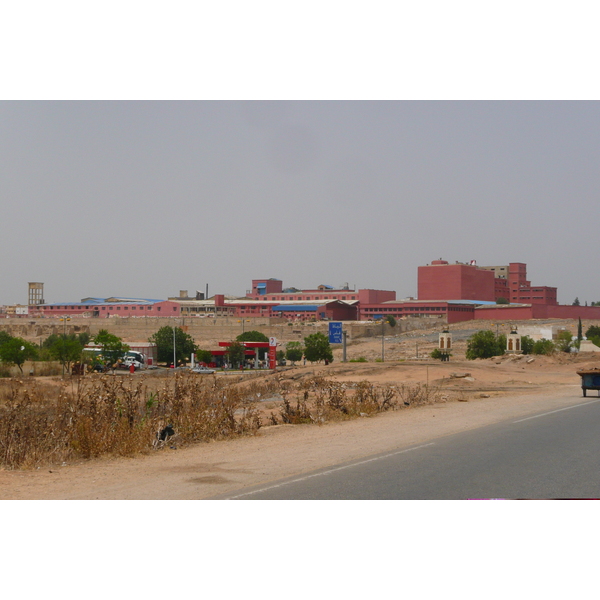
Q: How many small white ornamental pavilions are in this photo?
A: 2